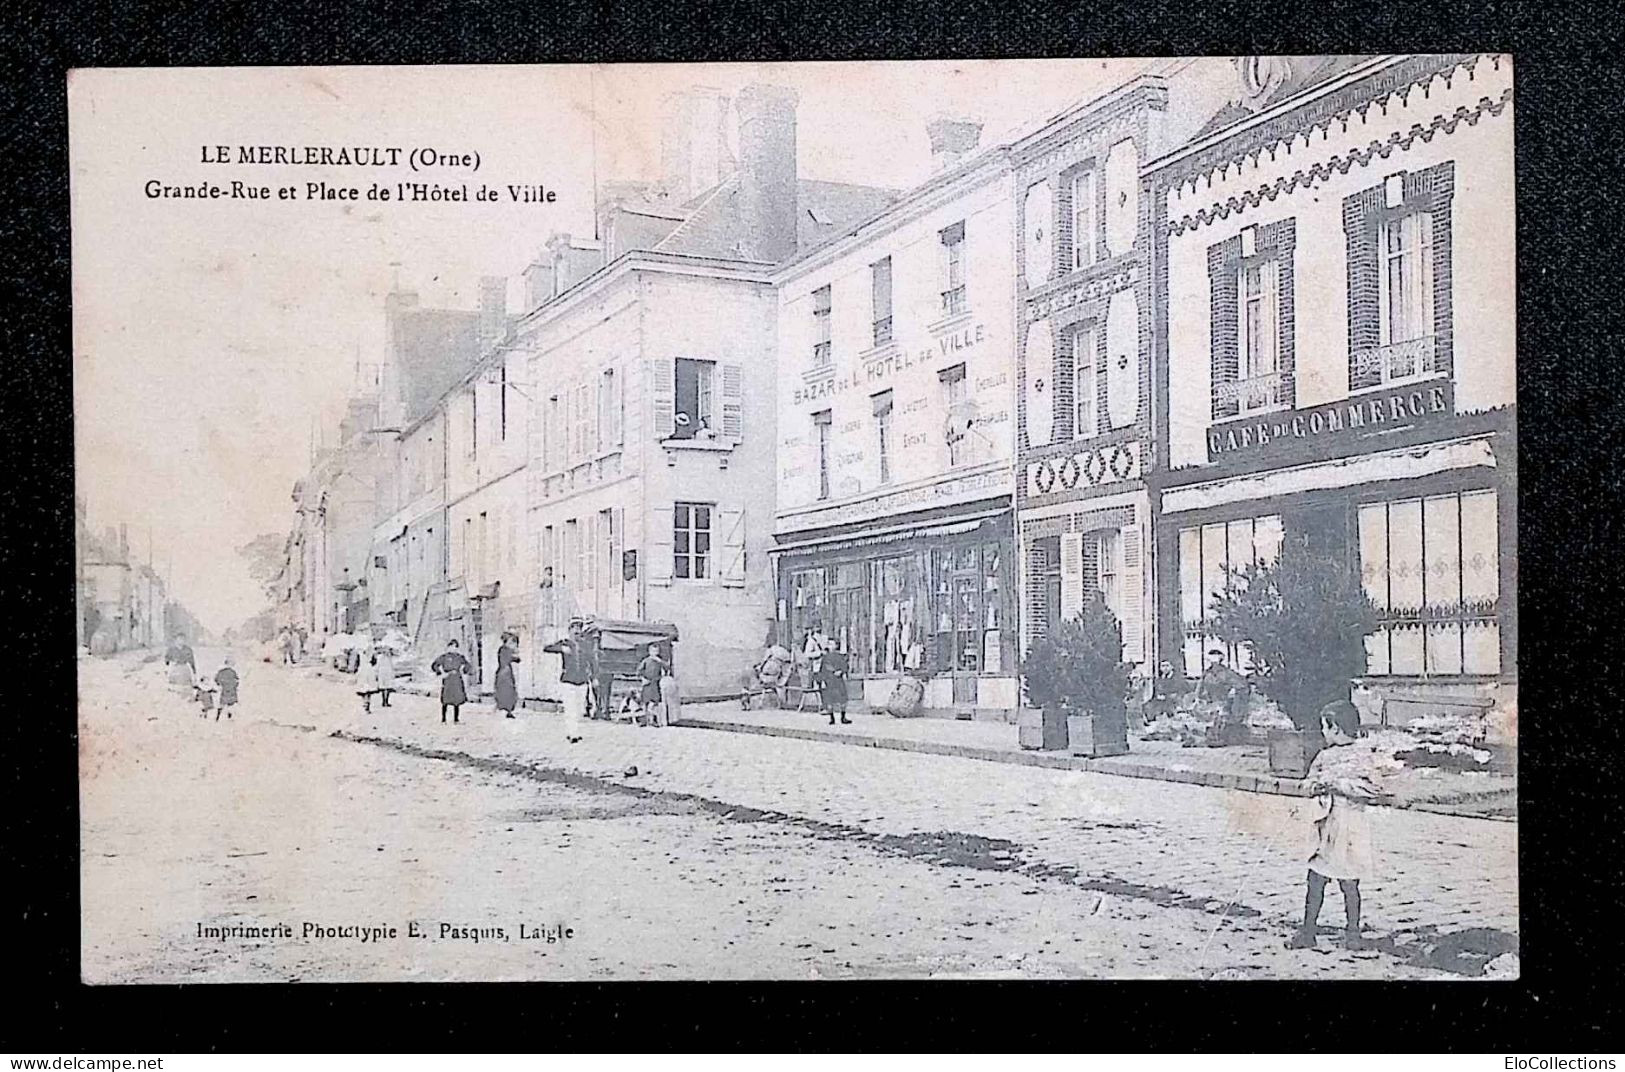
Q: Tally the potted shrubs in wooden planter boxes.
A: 3